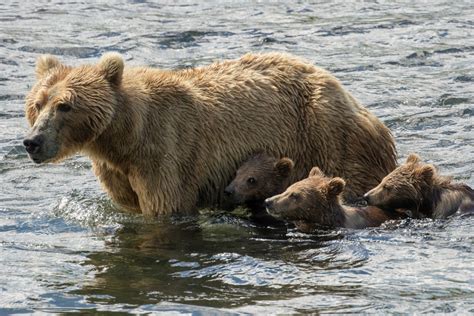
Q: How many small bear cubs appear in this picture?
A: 3